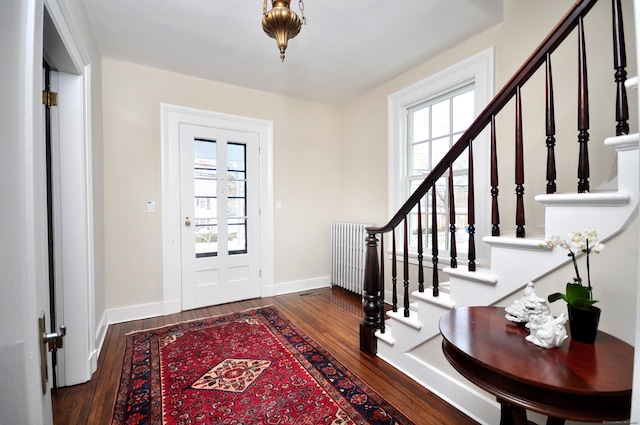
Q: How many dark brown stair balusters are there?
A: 12